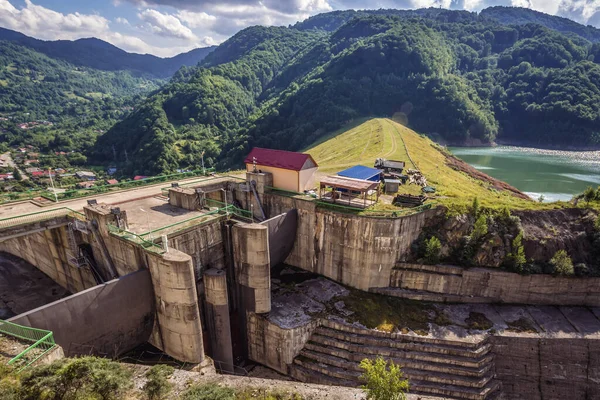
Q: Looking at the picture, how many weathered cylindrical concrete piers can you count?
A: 3